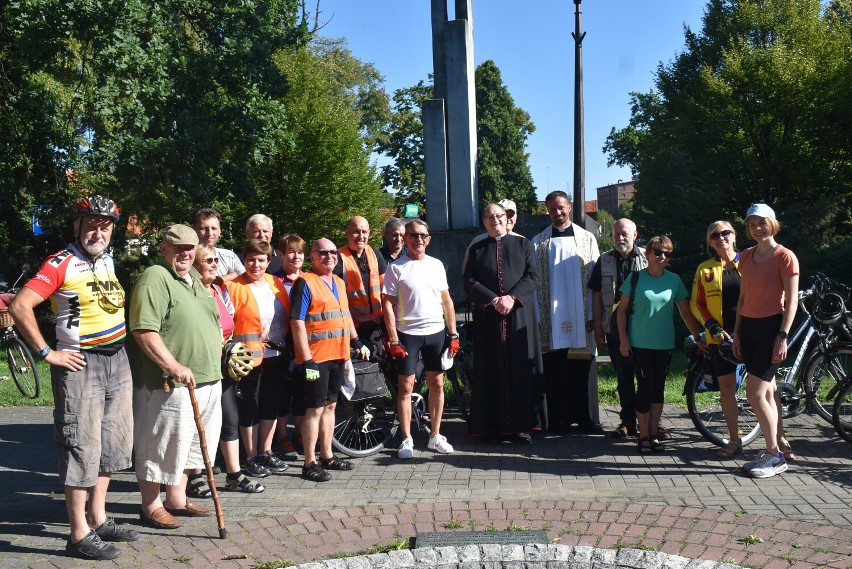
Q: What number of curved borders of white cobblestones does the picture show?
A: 1